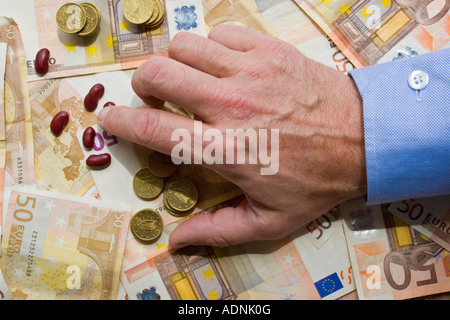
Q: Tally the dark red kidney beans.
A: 6